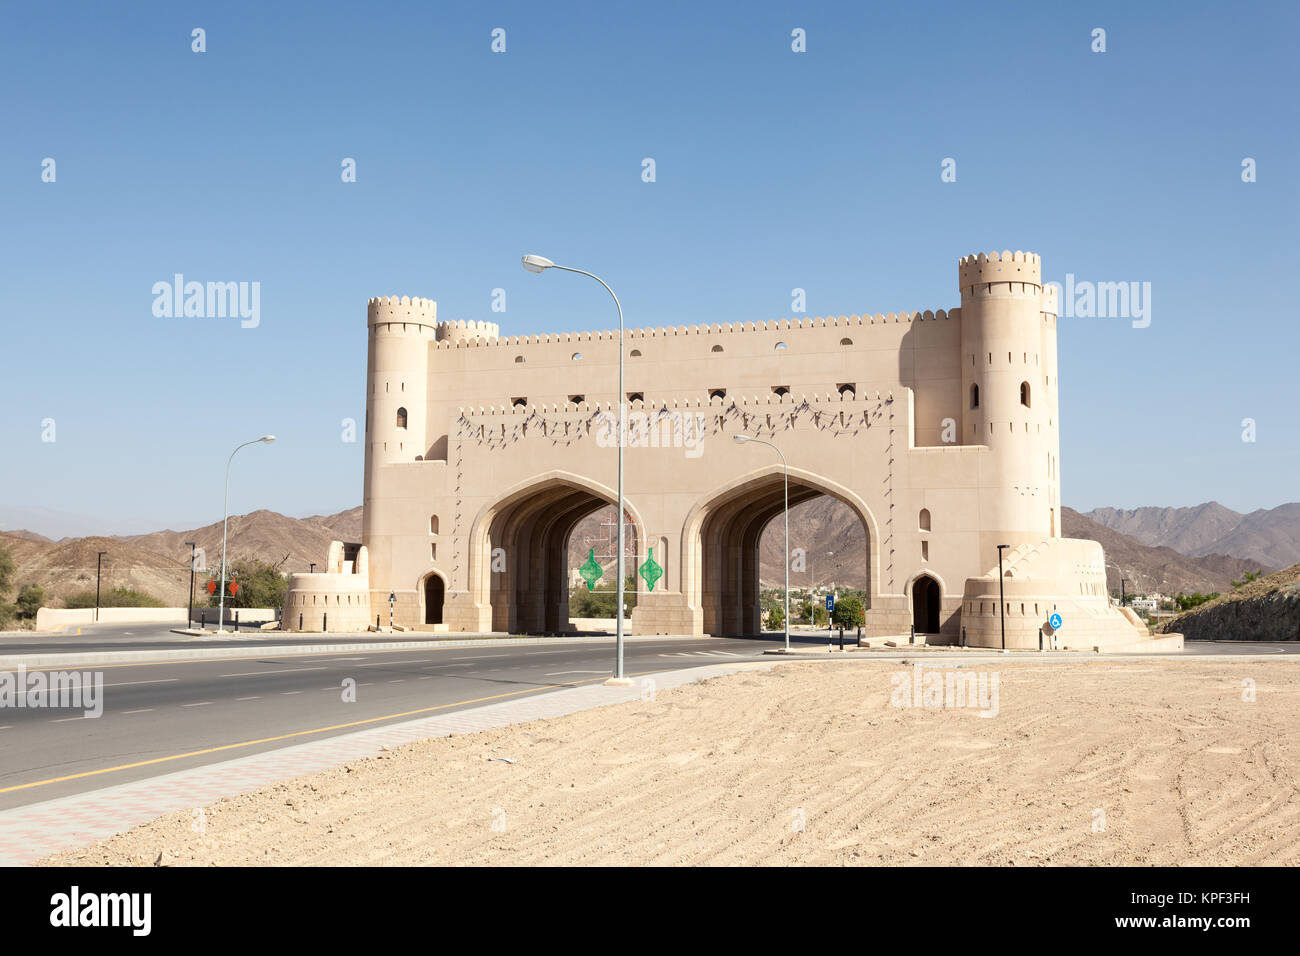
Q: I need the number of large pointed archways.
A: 2